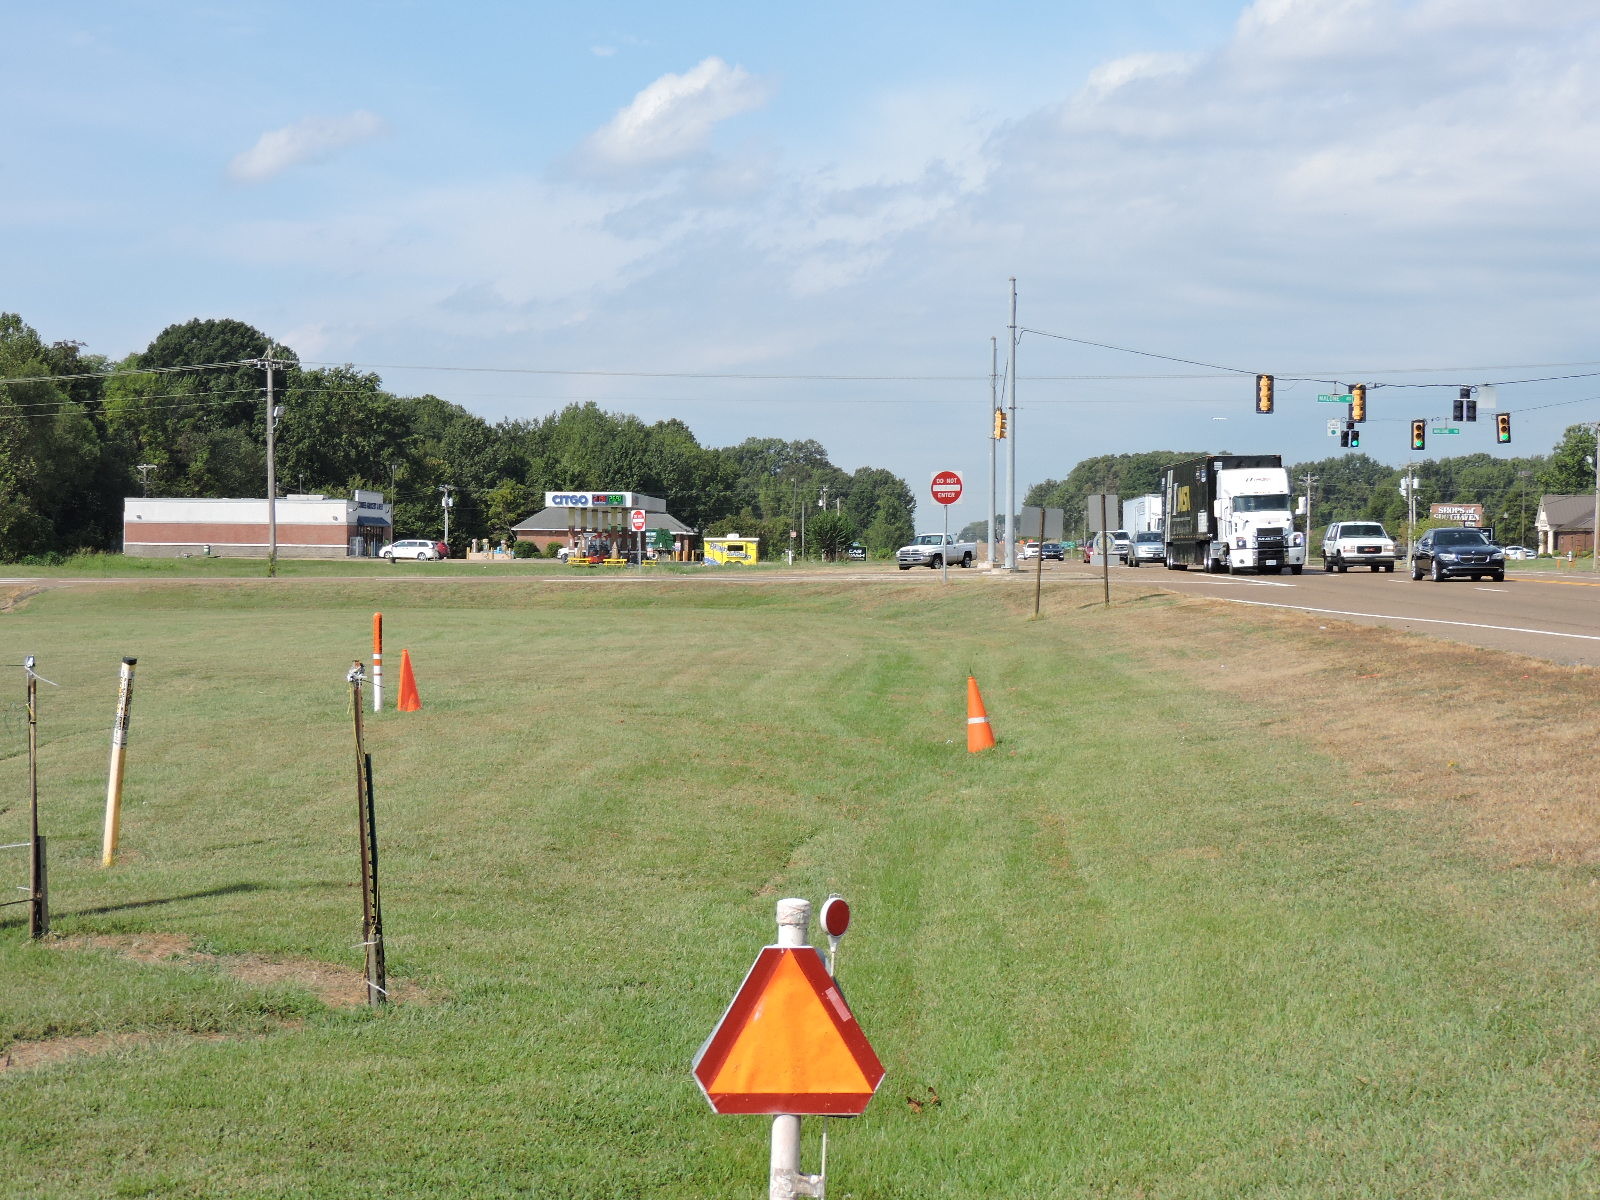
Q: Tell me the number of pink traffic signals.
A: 0